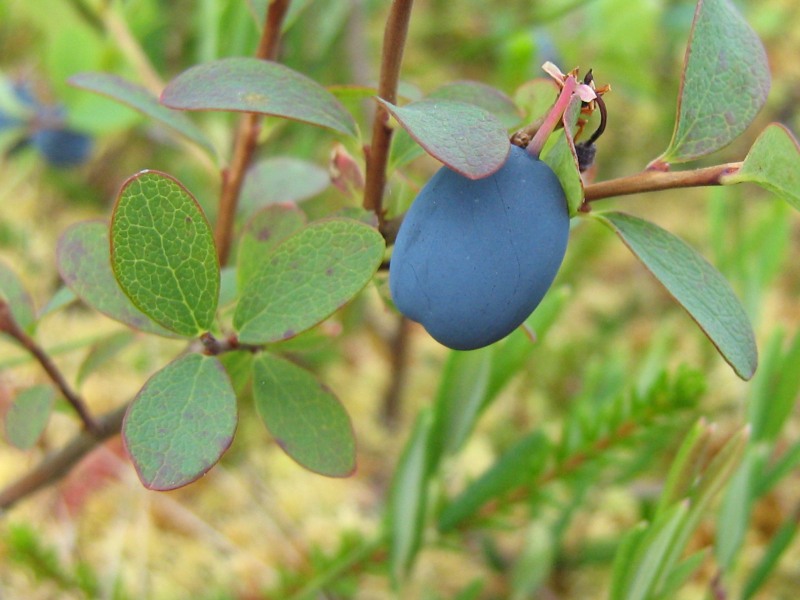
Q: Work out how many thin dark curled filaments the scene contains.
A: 1